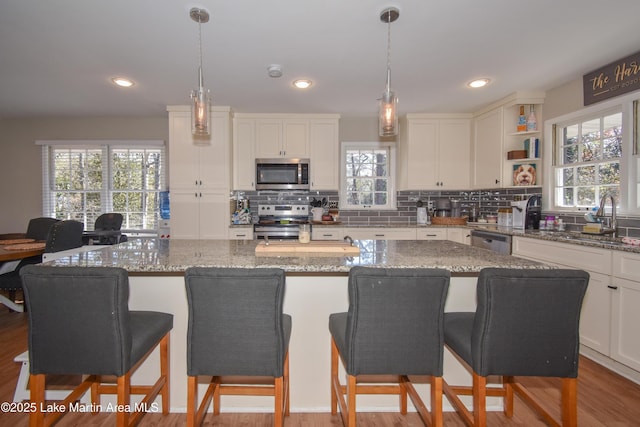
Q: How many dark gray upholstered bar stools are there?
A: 4